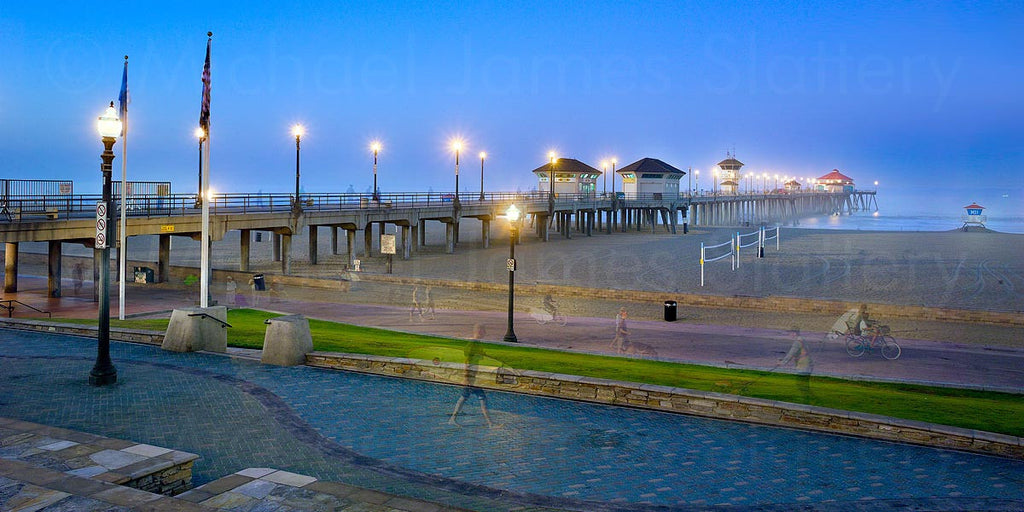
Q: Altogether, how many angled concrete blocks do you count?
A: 2